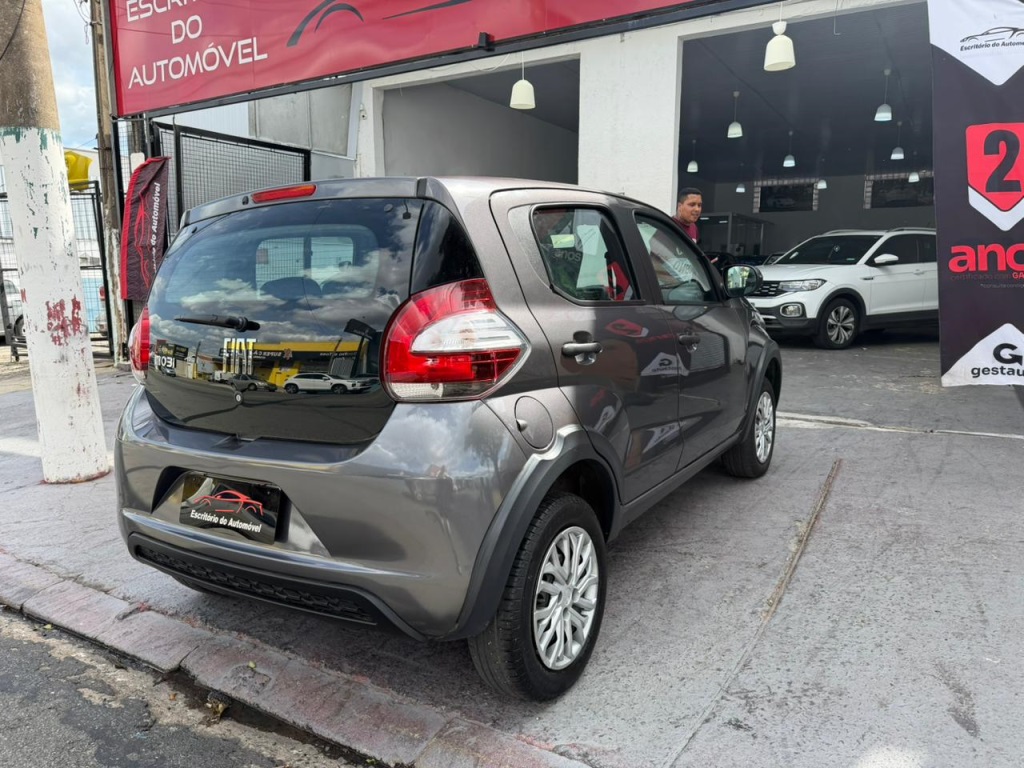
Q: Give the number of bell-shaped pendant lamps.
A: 10